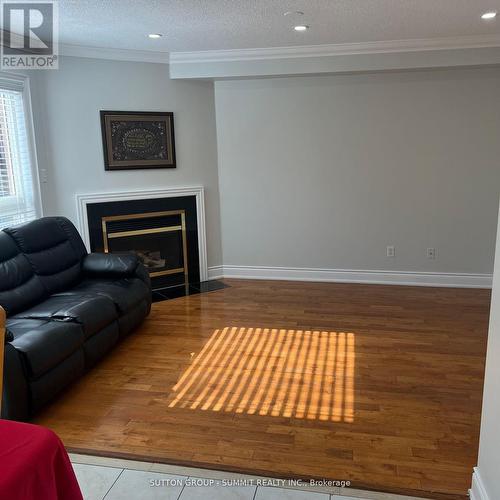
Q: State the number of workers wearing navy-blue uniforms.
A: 0